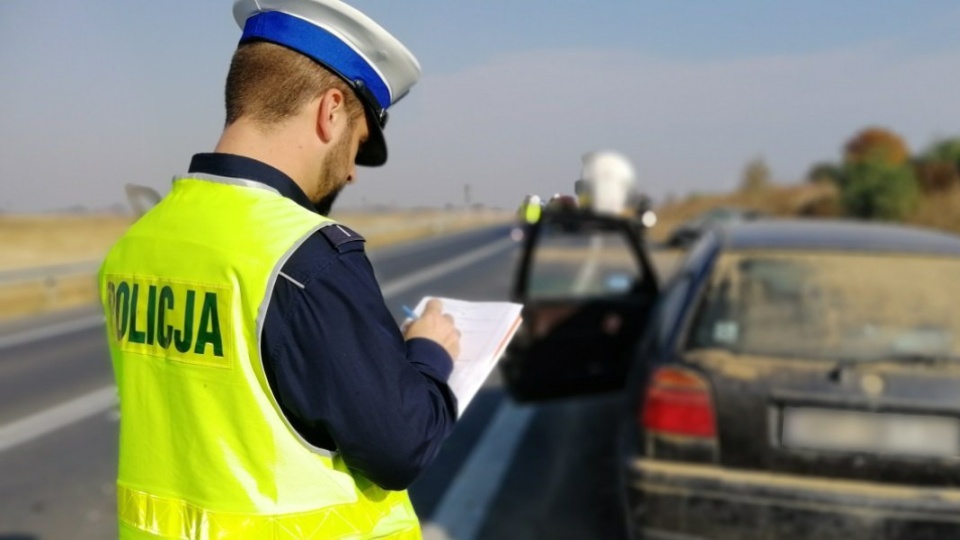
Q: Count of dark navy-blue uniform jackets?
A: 1